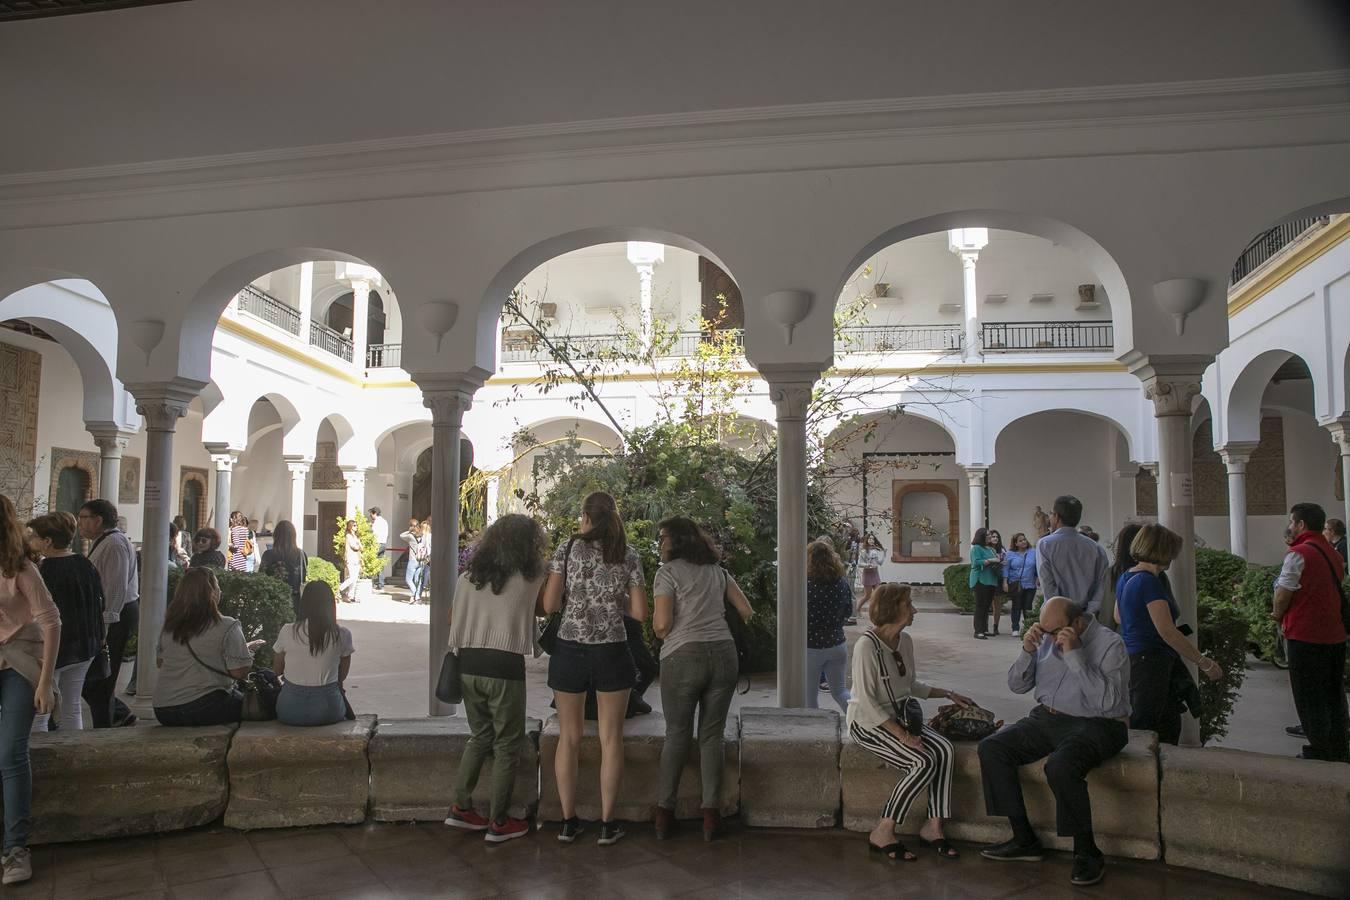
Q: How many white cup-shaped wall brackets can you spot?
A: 4